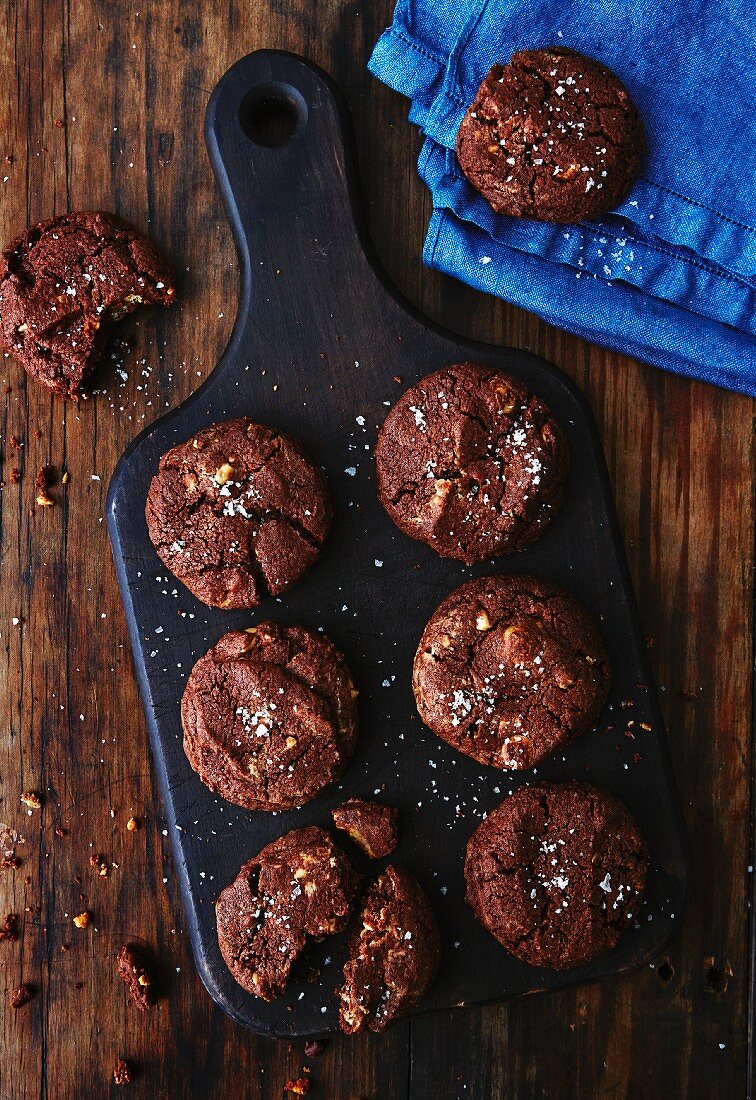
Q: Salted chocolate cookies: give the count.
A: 8